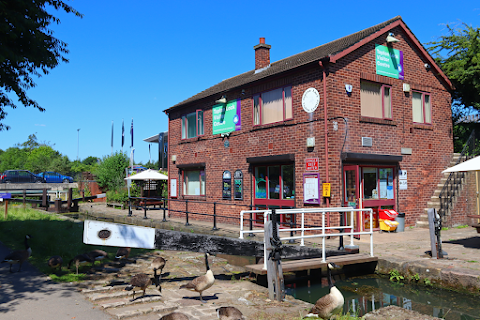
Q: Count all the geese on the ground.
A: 11